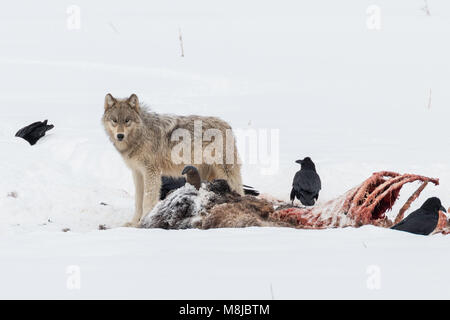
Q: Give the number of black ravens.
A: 3